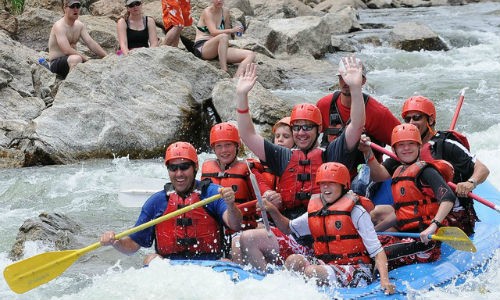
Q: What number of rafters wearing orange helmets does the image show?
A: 7